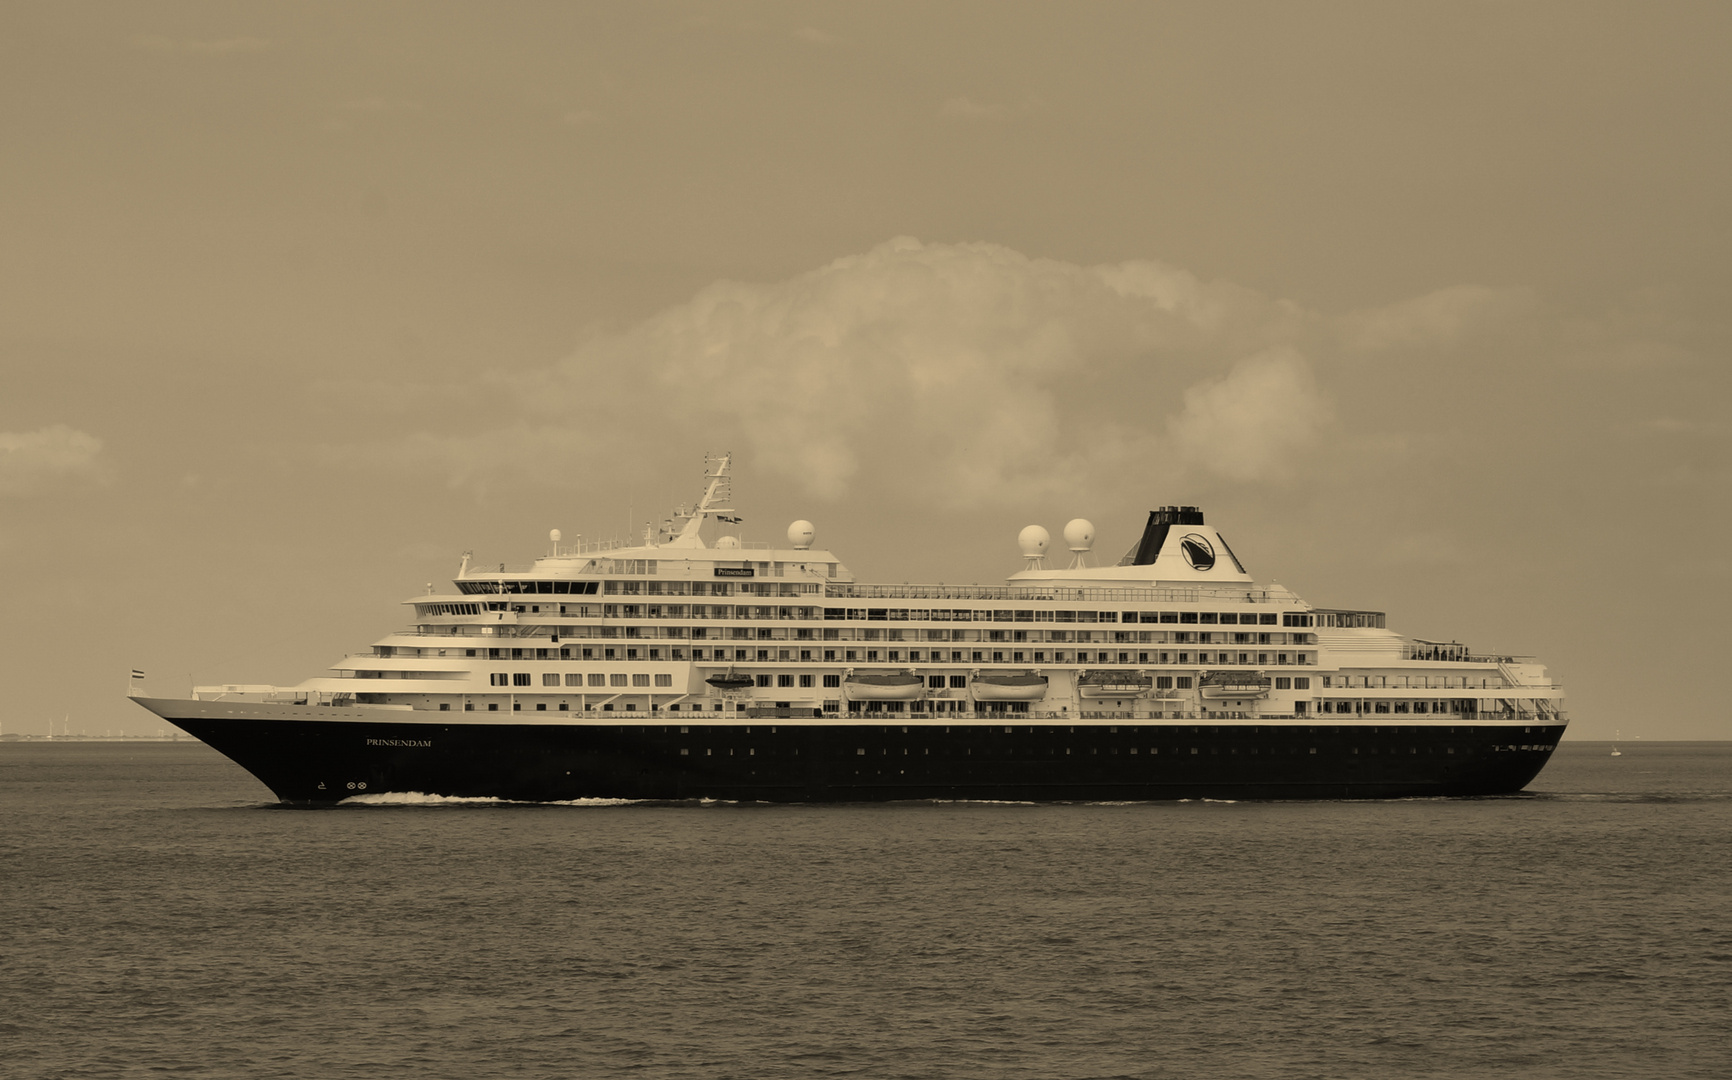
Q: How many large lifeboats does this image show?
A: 4